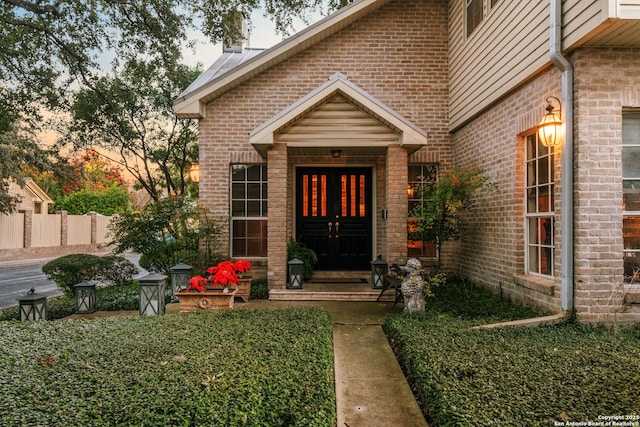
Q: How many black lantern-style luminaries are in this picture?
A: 6